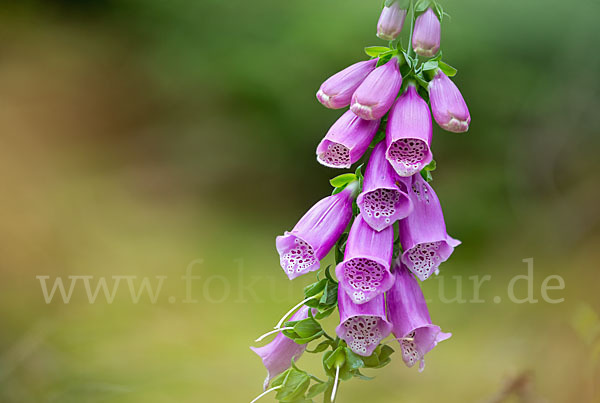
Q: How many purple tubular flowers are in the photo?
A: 14